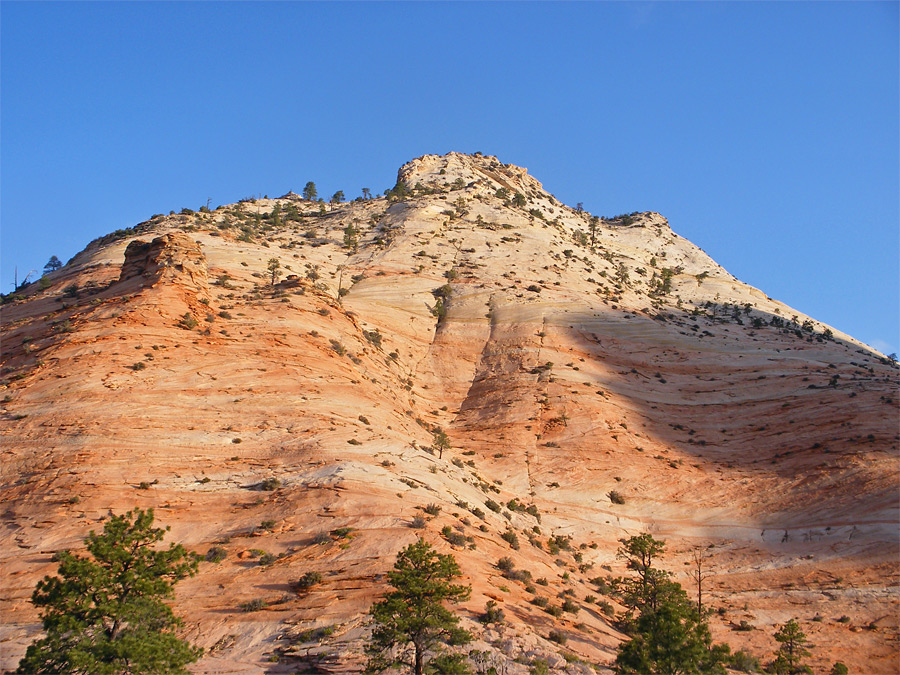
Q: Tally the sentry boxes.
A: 0